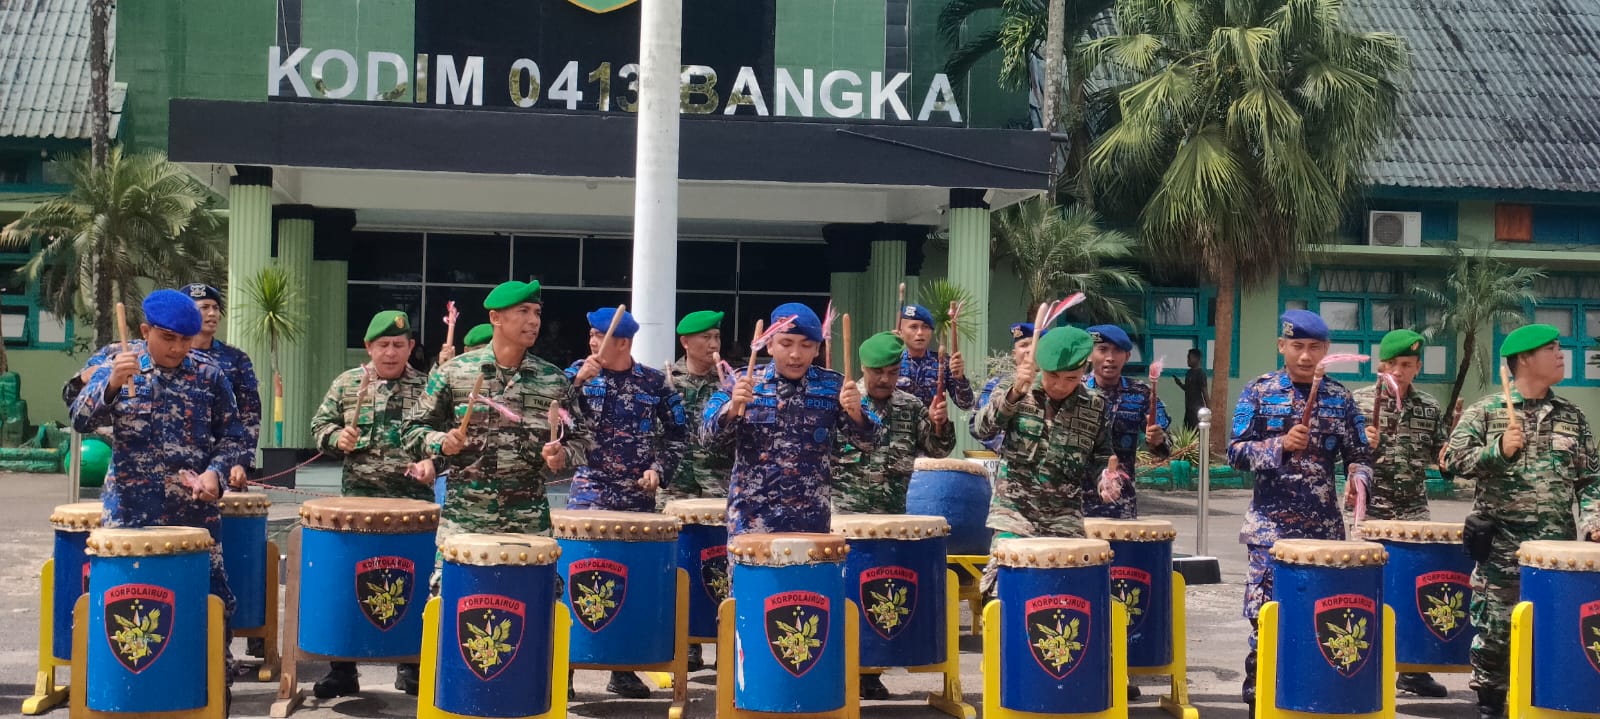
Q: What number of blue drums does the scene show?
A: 15